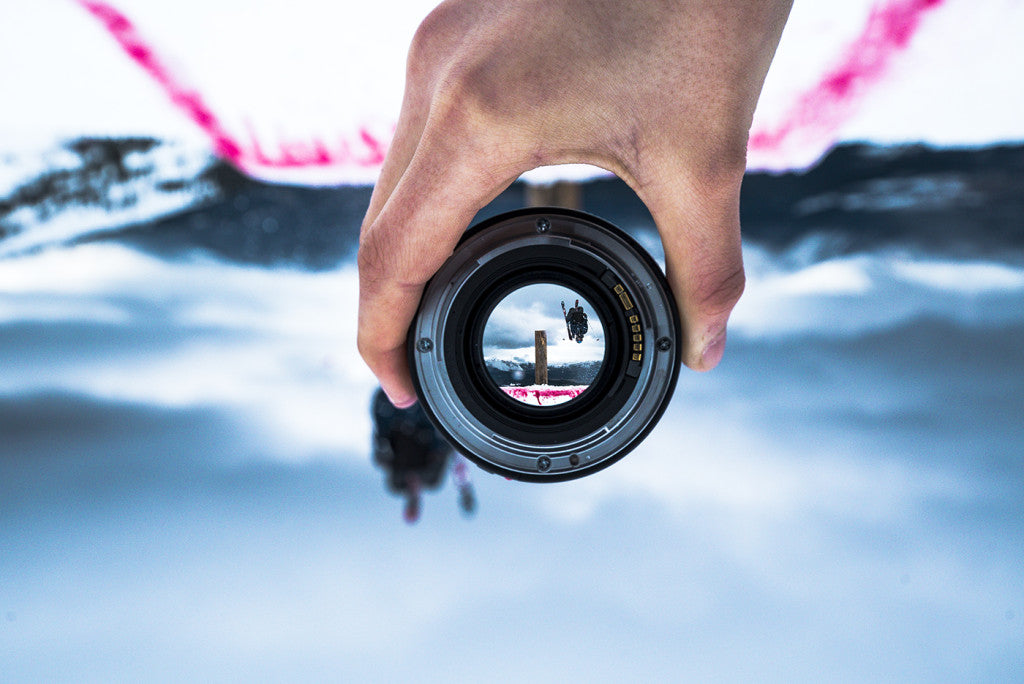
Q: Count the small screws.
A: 4